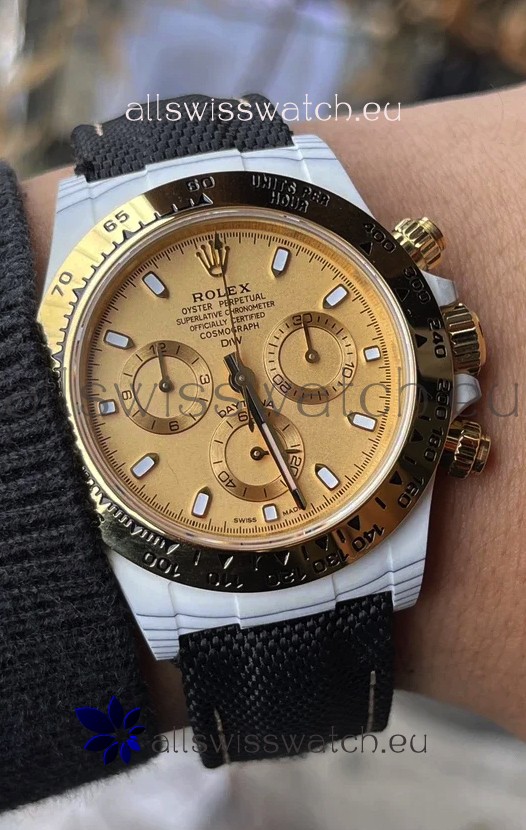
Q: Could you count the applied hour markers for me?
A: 11